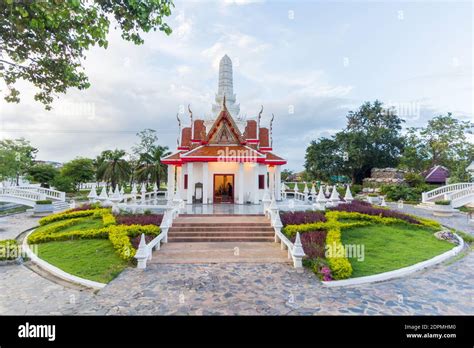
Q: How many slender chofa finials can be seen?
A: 5